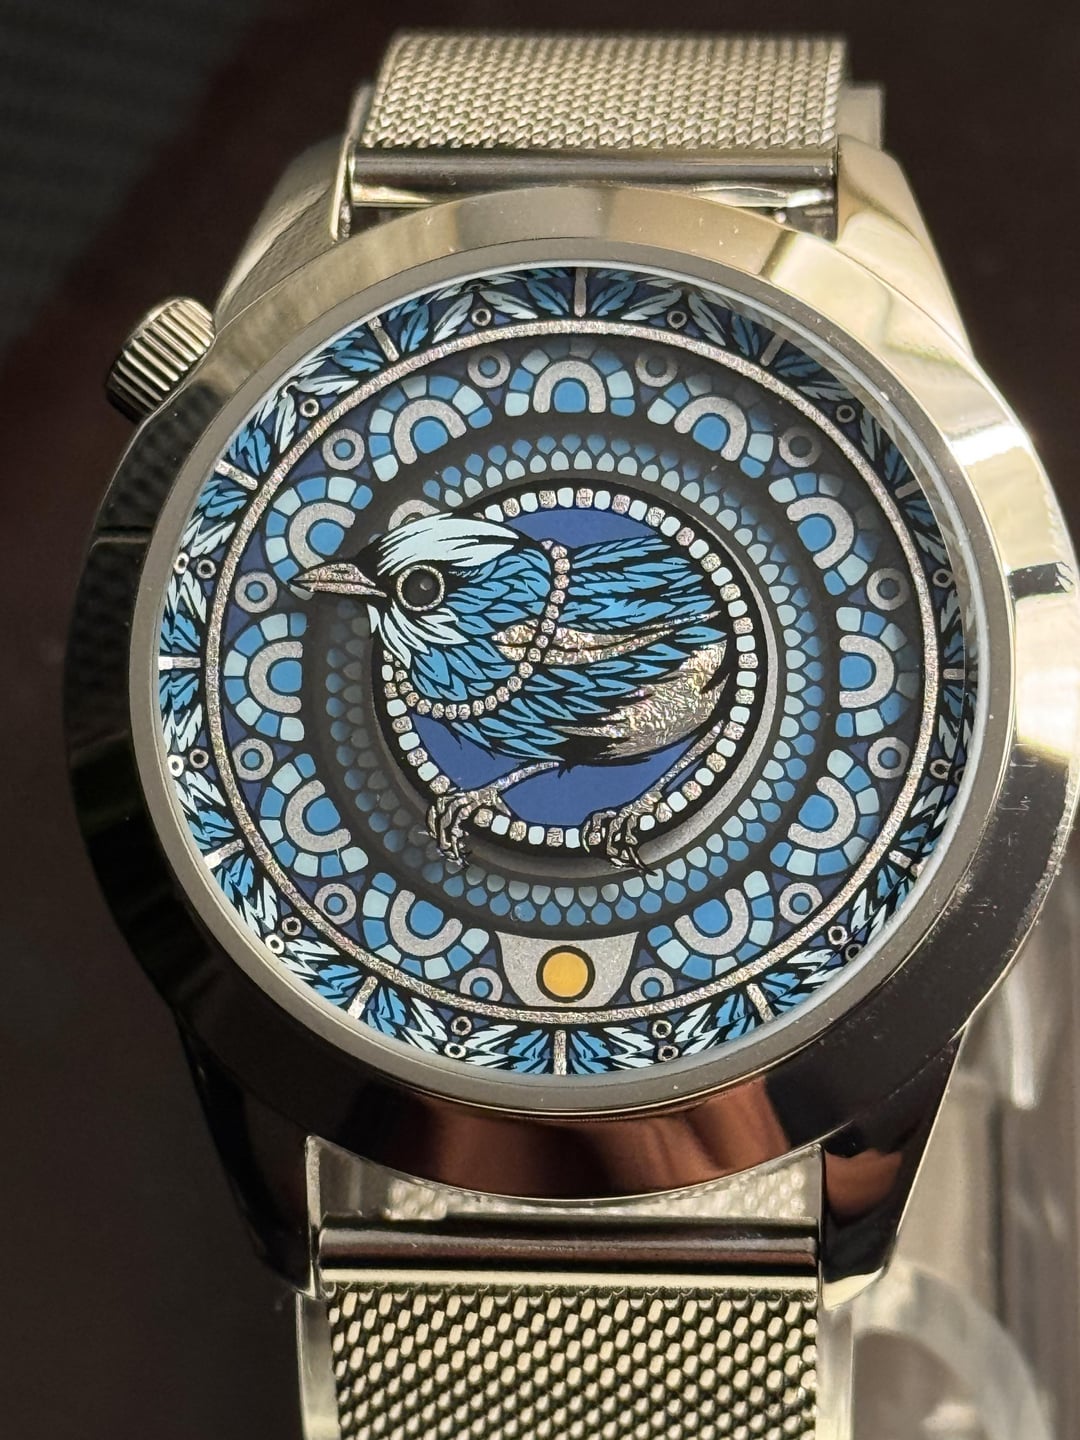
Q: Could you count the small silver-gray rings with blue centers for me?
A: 12